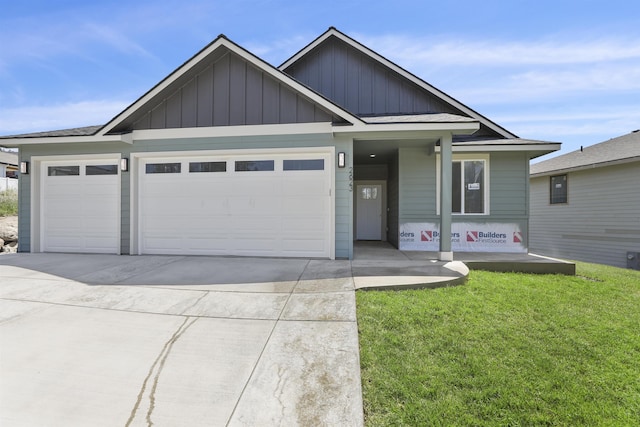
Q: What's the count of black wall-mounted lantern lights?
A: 3